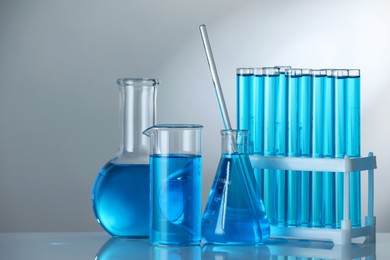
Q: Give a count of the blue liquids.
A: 13